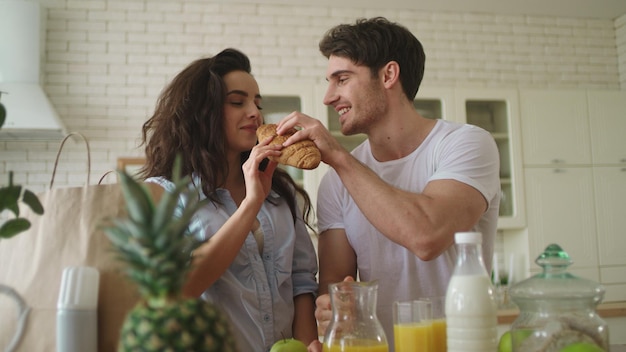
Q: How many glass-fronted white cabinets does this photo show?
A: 4